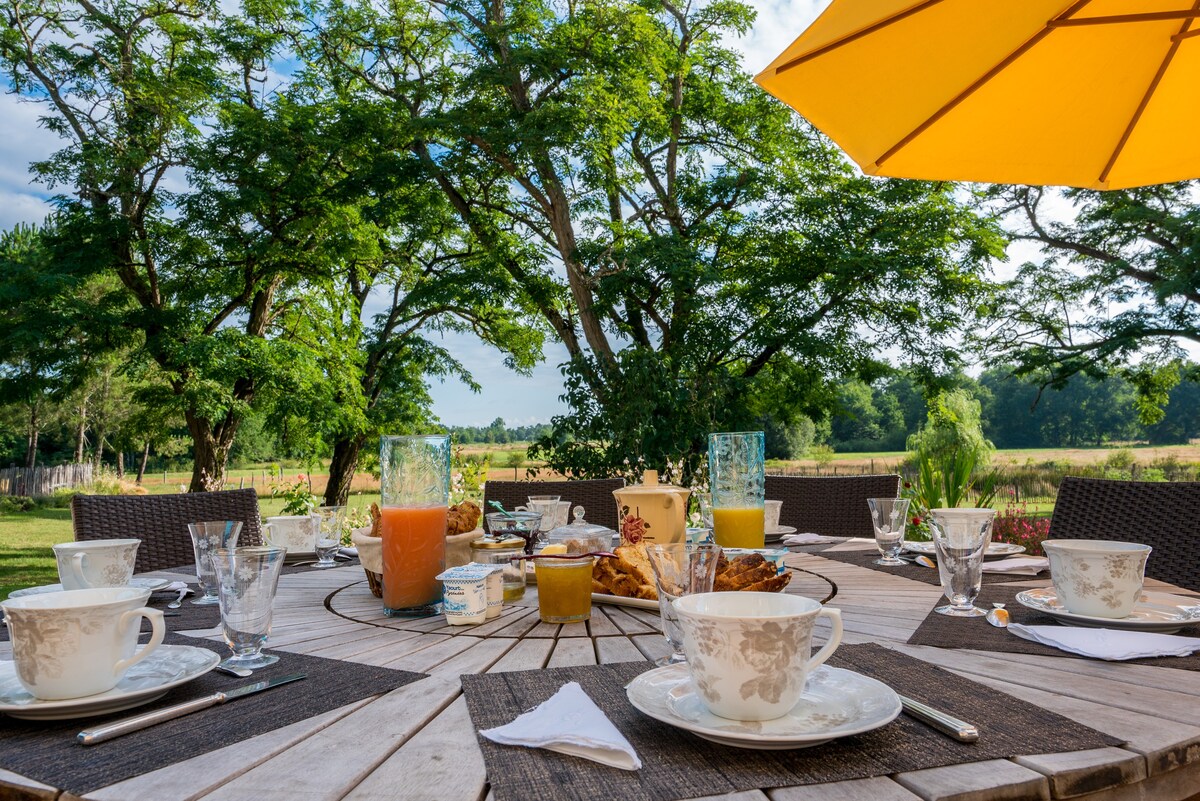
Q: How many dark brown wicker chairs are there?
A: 4